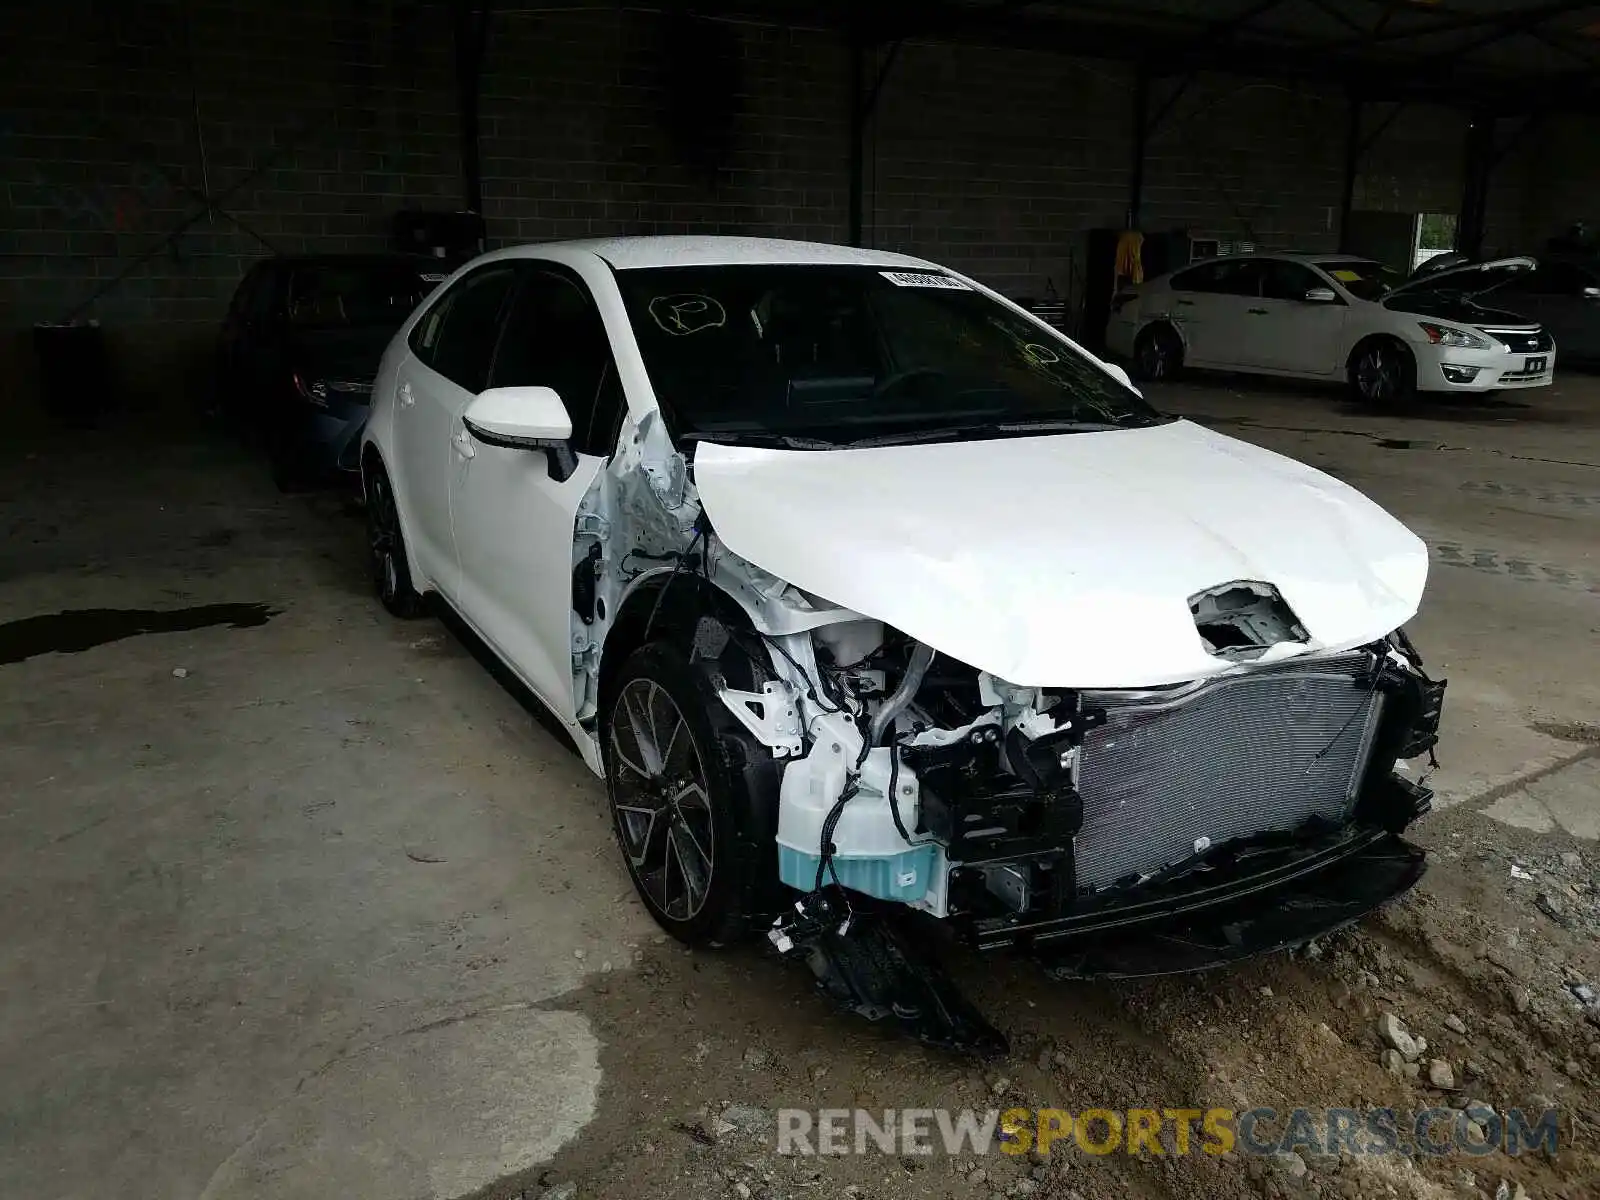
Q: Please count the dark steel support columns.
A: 5